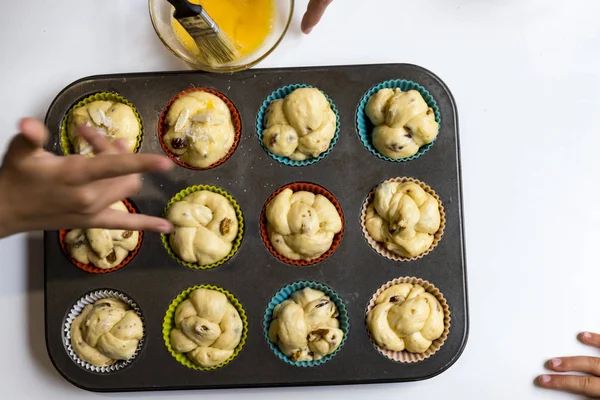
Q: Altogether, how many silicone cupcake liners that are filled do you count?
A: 11